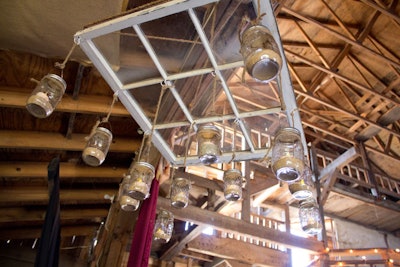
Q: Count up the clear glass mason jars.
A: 12